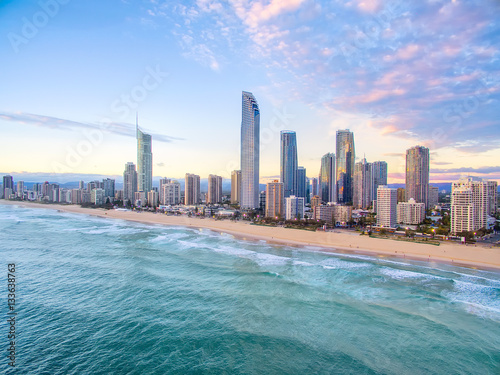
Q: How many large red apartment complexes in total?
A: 0